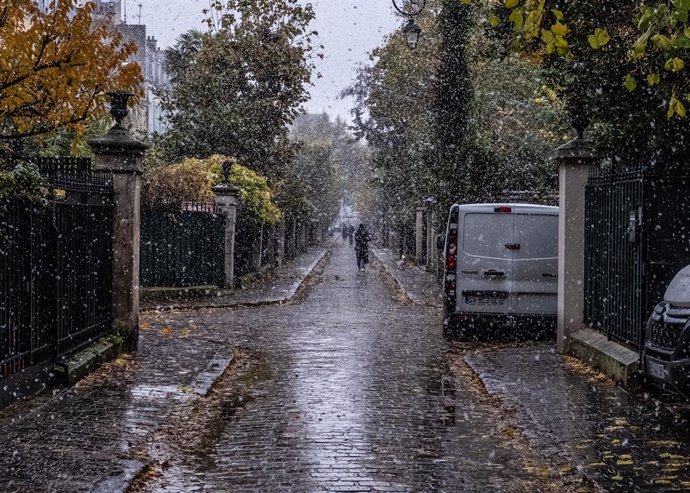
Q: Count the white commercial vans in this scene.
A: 1